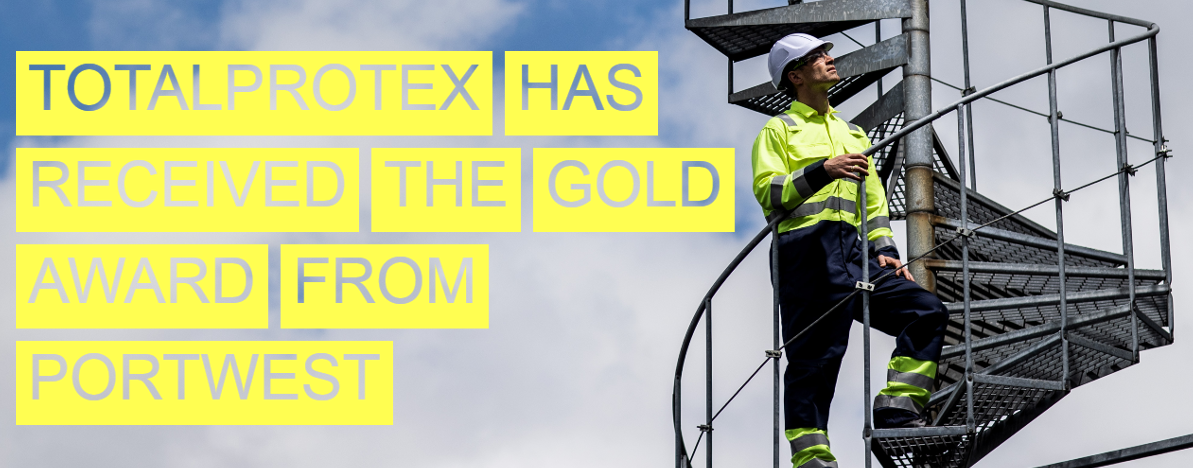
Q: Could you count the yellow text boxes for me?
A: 8